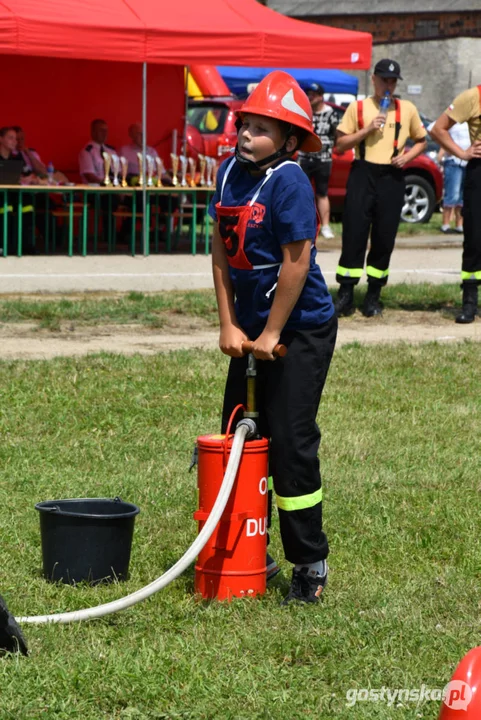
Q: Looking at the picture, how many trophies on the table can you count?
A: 12